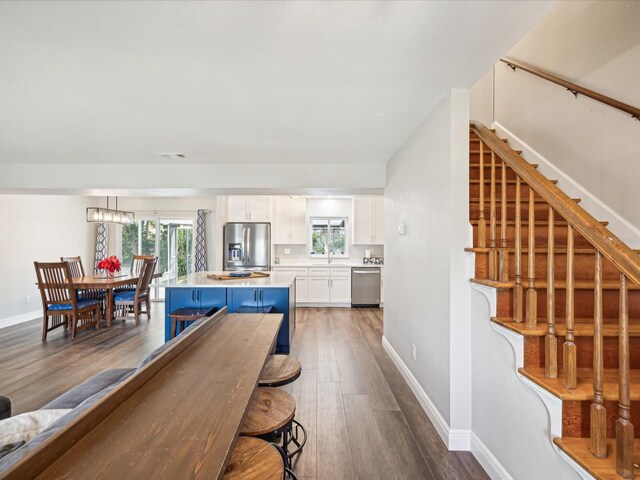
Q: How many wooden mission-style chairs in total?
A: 4